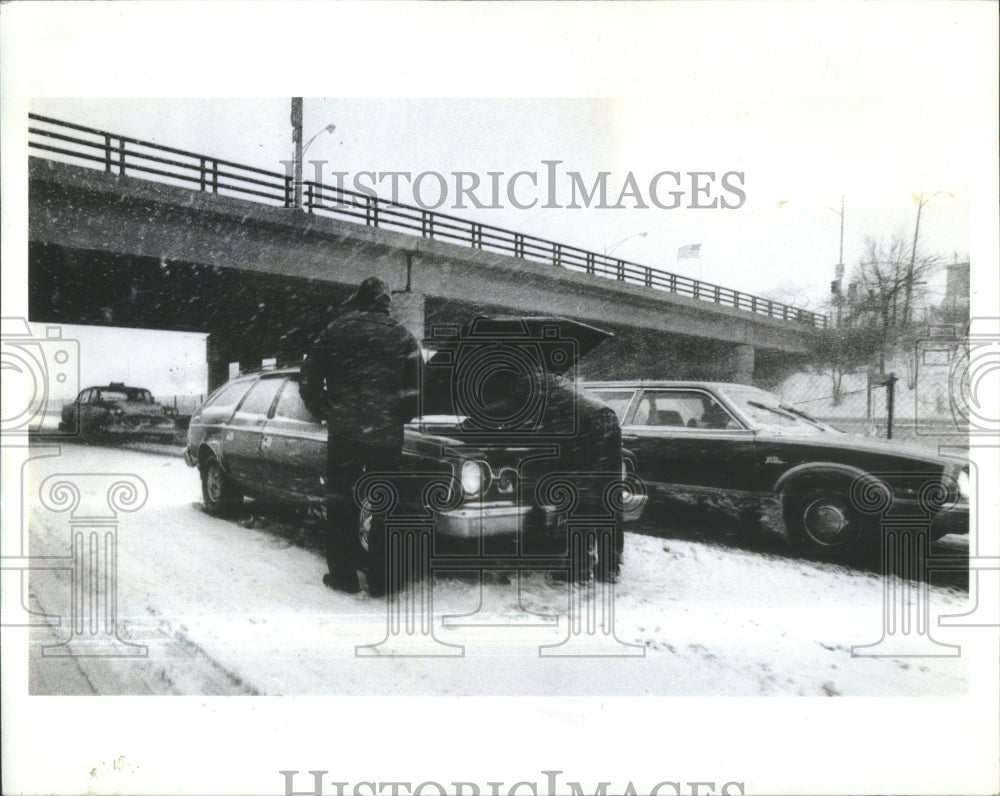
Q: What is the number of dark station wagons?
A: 2